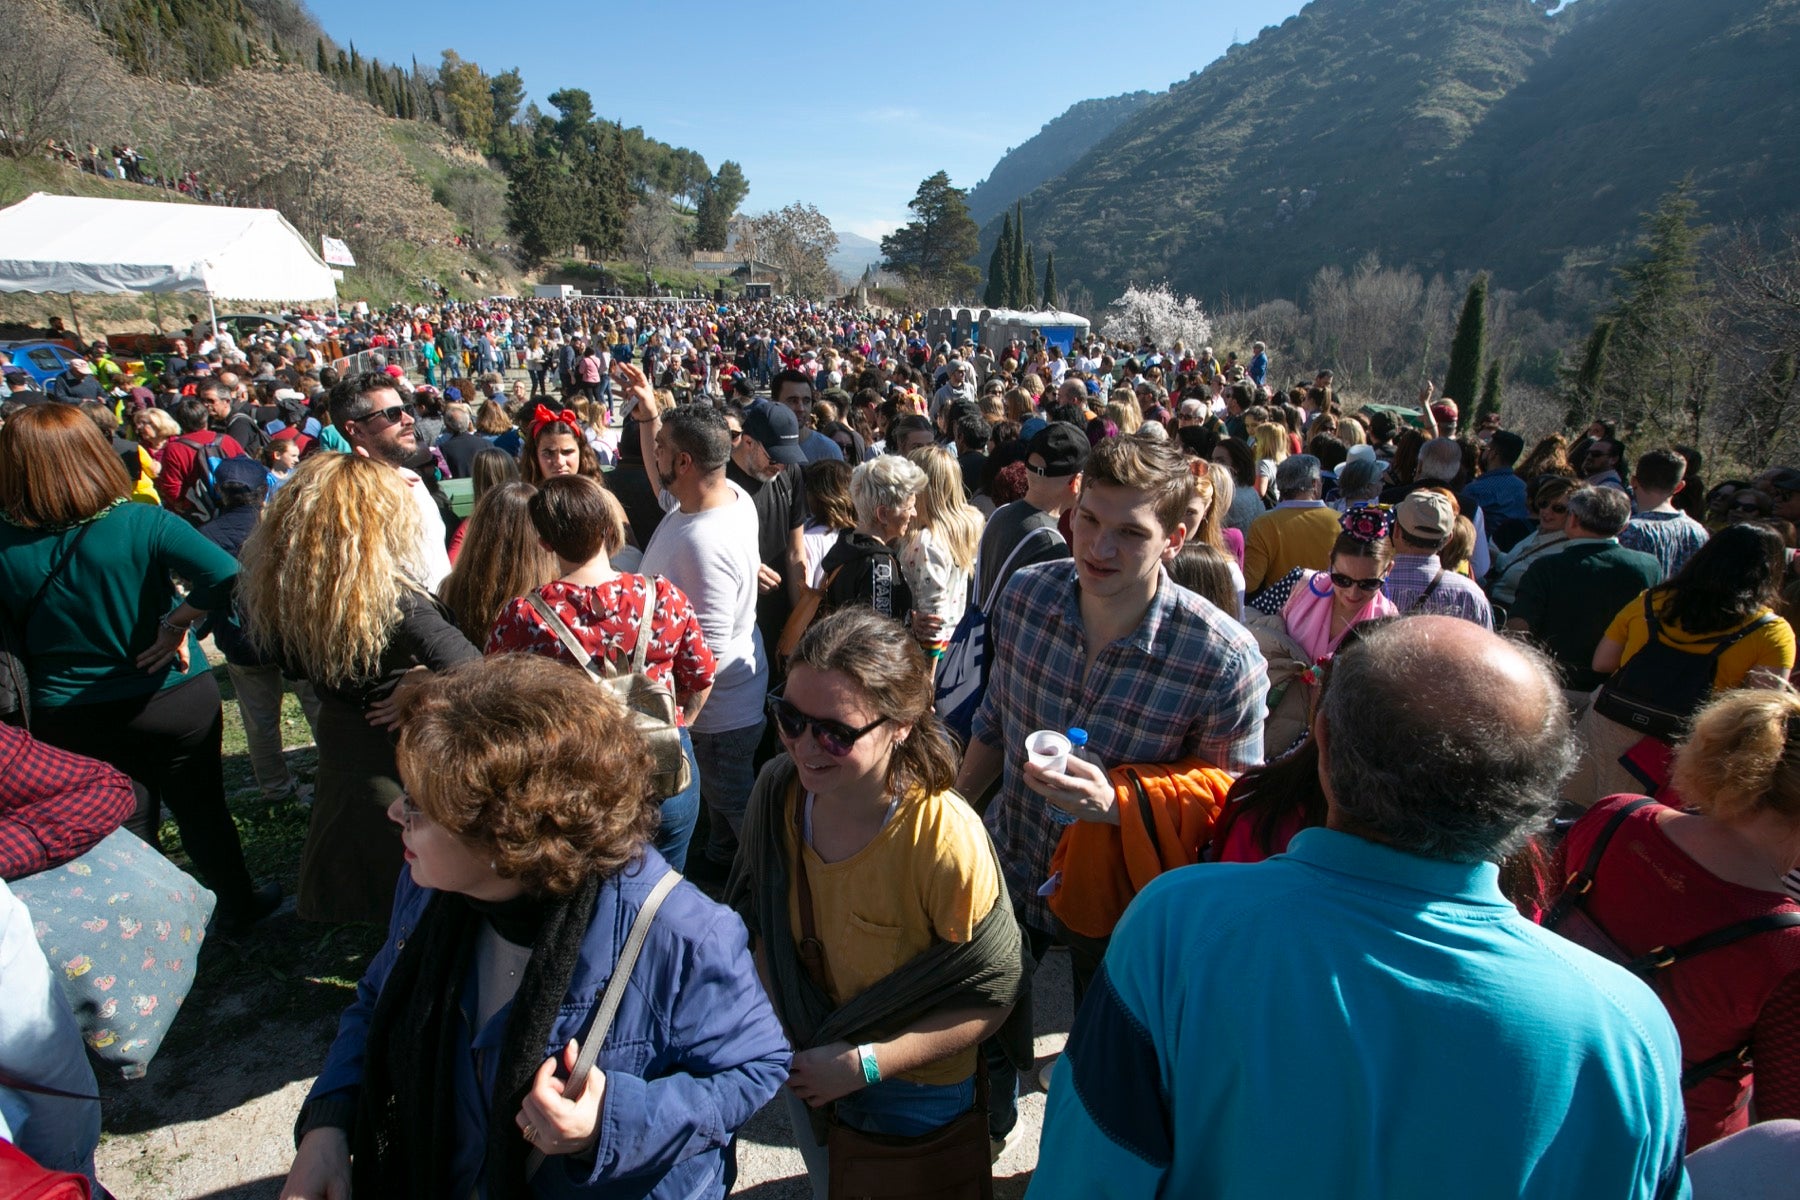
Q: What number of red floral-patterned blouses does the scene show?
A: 1